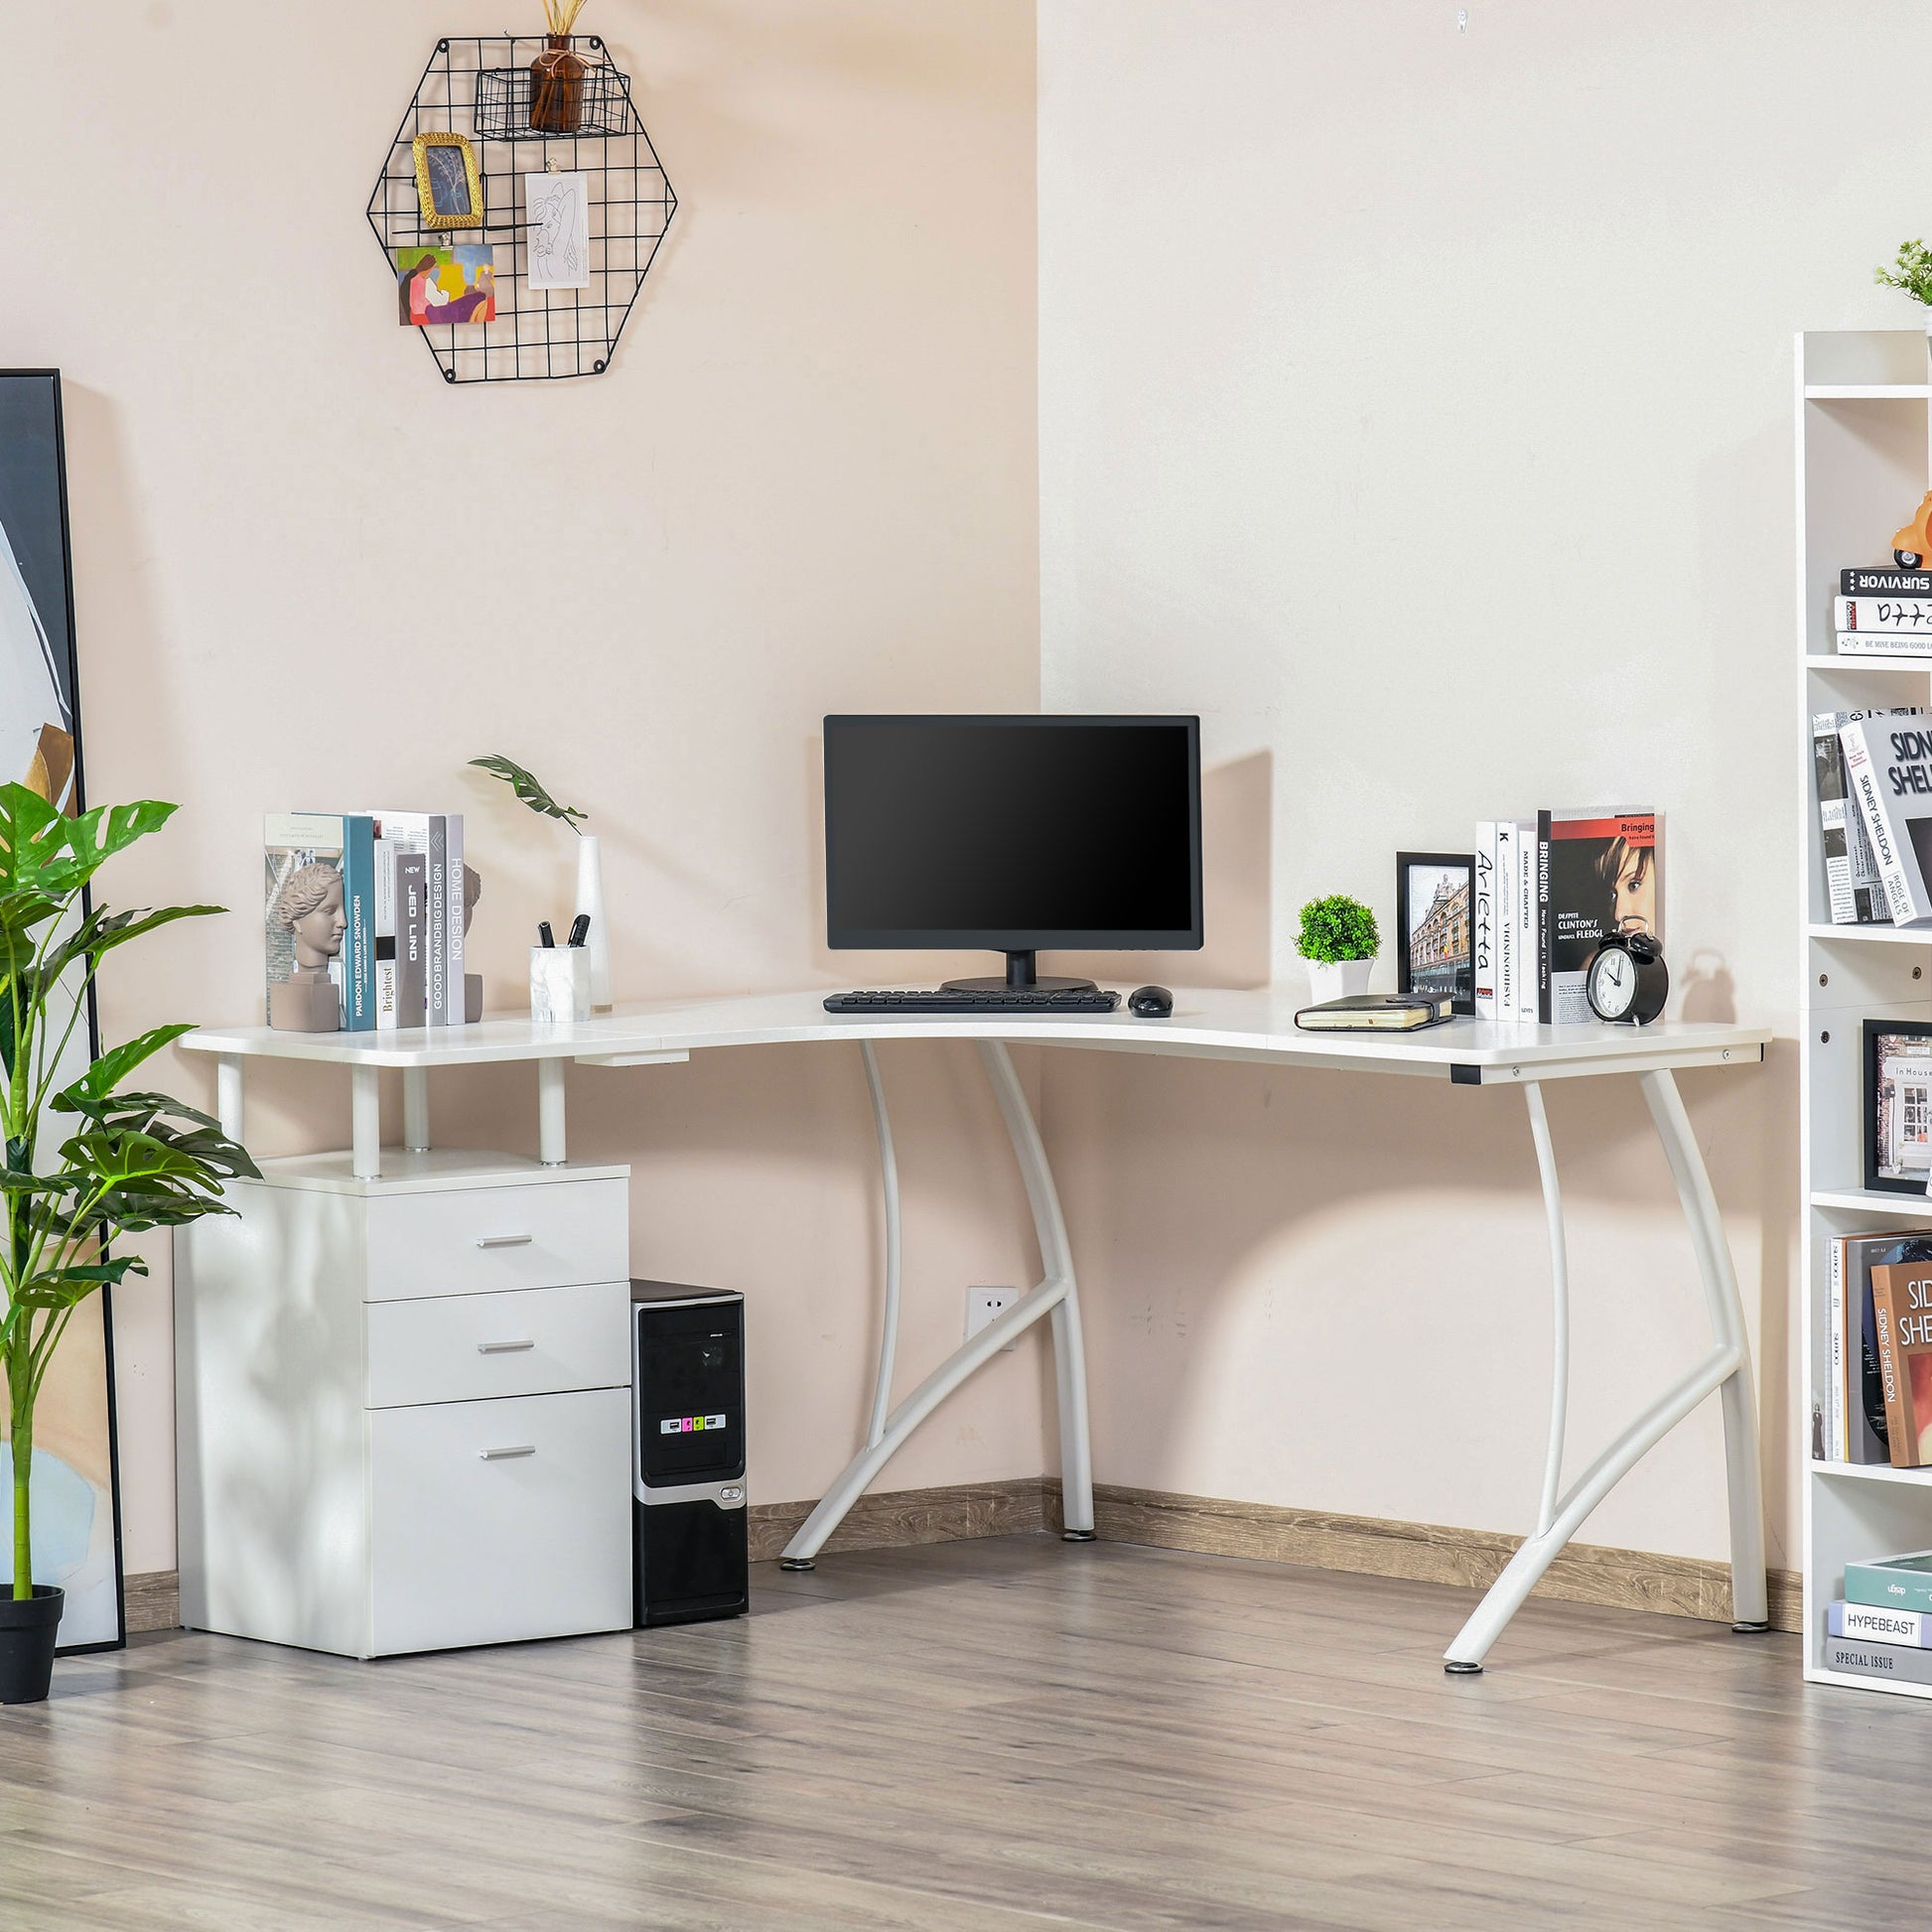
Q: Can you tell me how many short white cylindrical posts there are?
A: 4